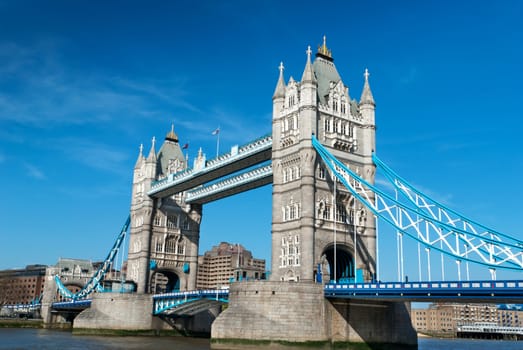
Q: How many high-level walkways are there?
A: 2